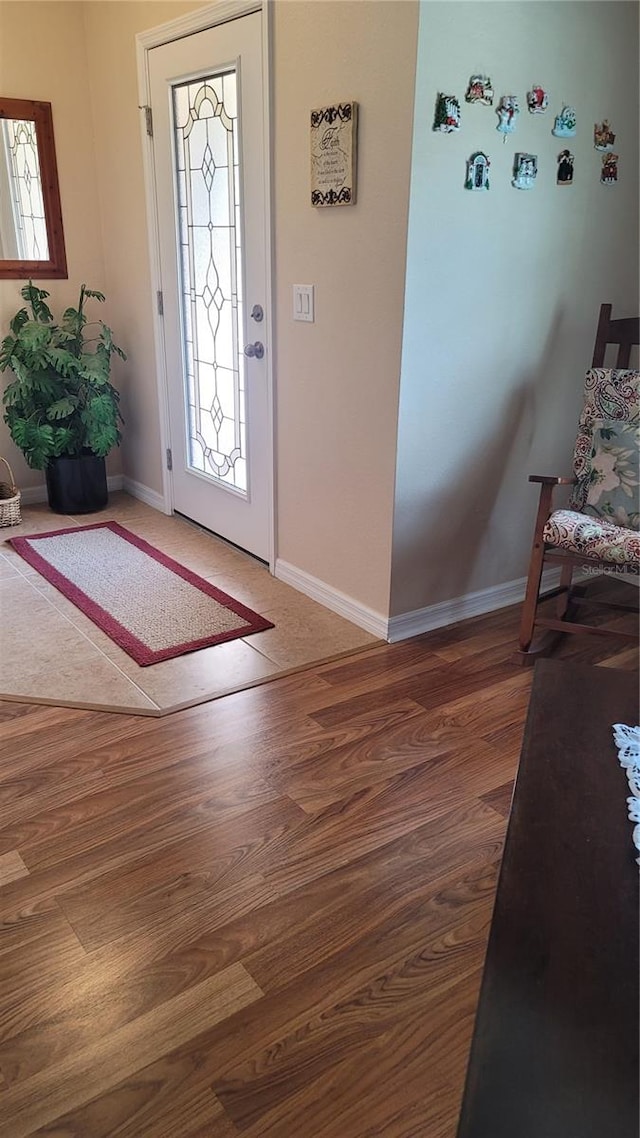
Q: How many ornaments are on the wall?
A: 10